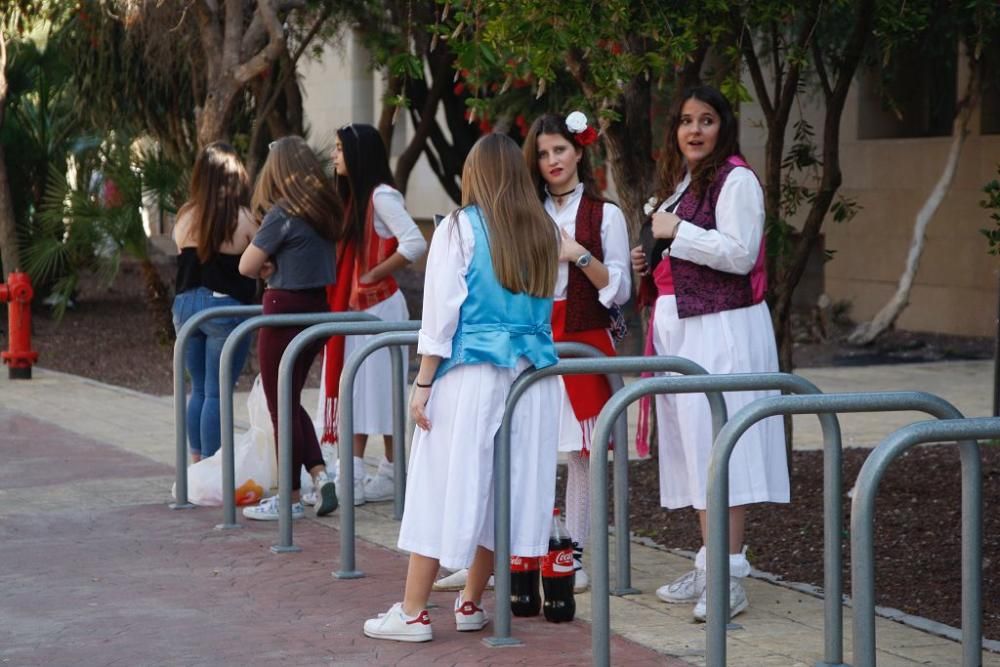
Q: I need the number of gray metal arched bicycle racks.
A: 9